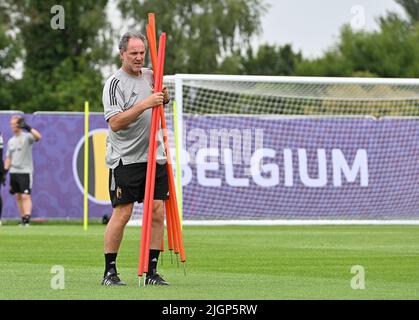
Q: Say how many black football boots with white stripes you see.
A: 2